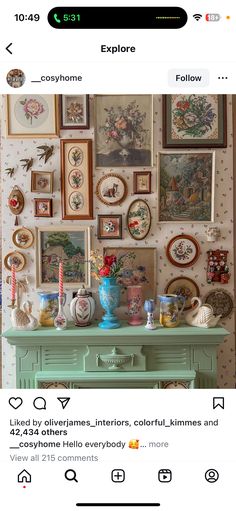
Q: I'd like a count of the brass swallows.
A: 3